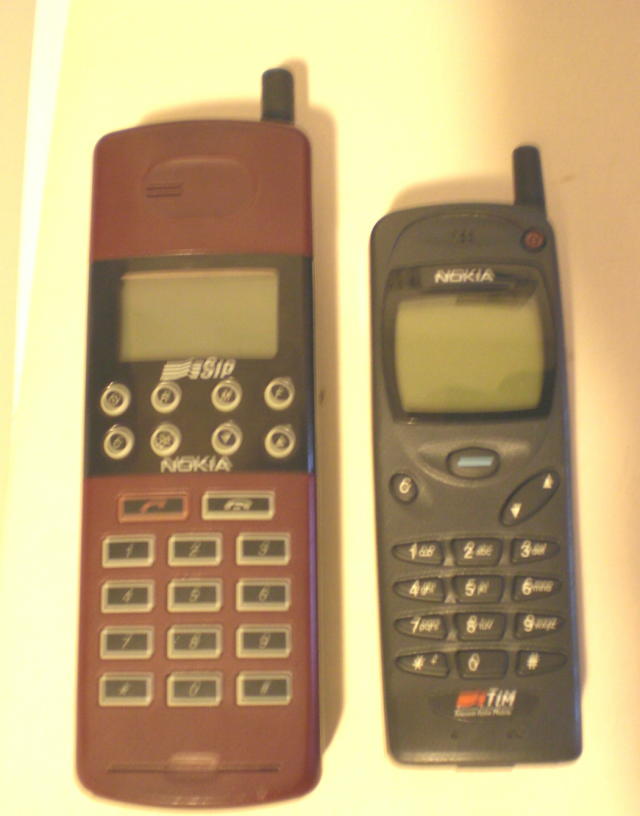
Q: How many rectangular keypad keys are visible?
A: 14